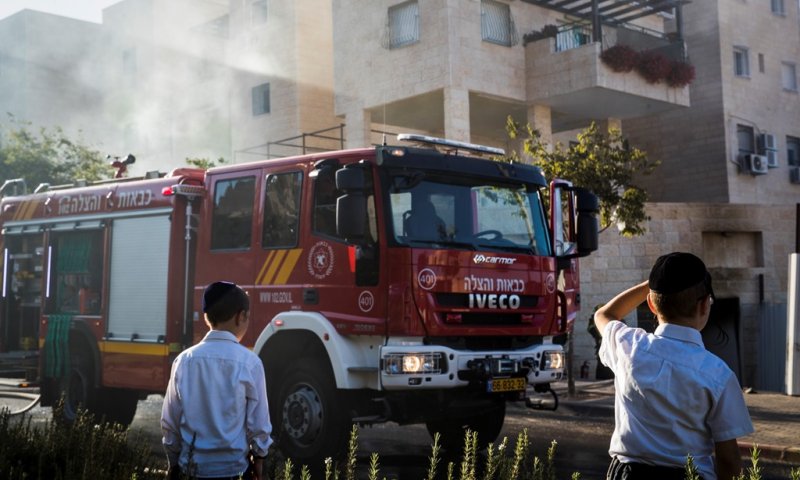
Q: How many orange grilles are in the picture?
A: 0